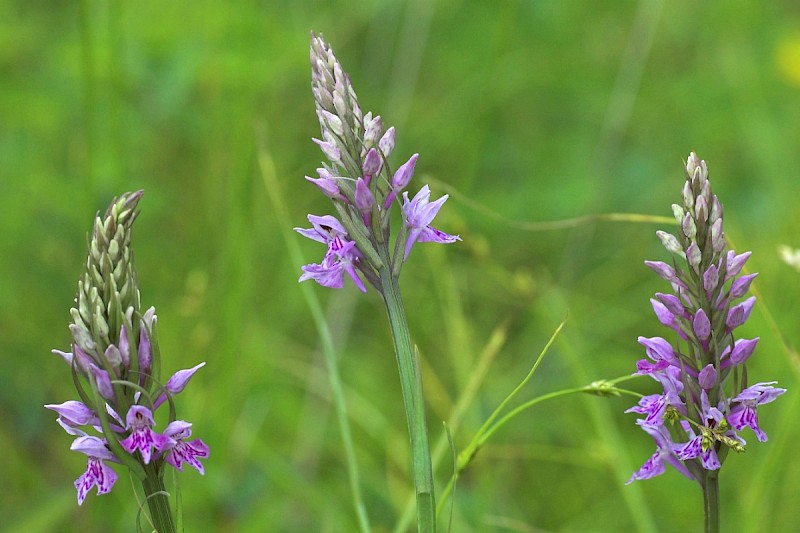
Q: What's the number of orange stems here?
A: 0